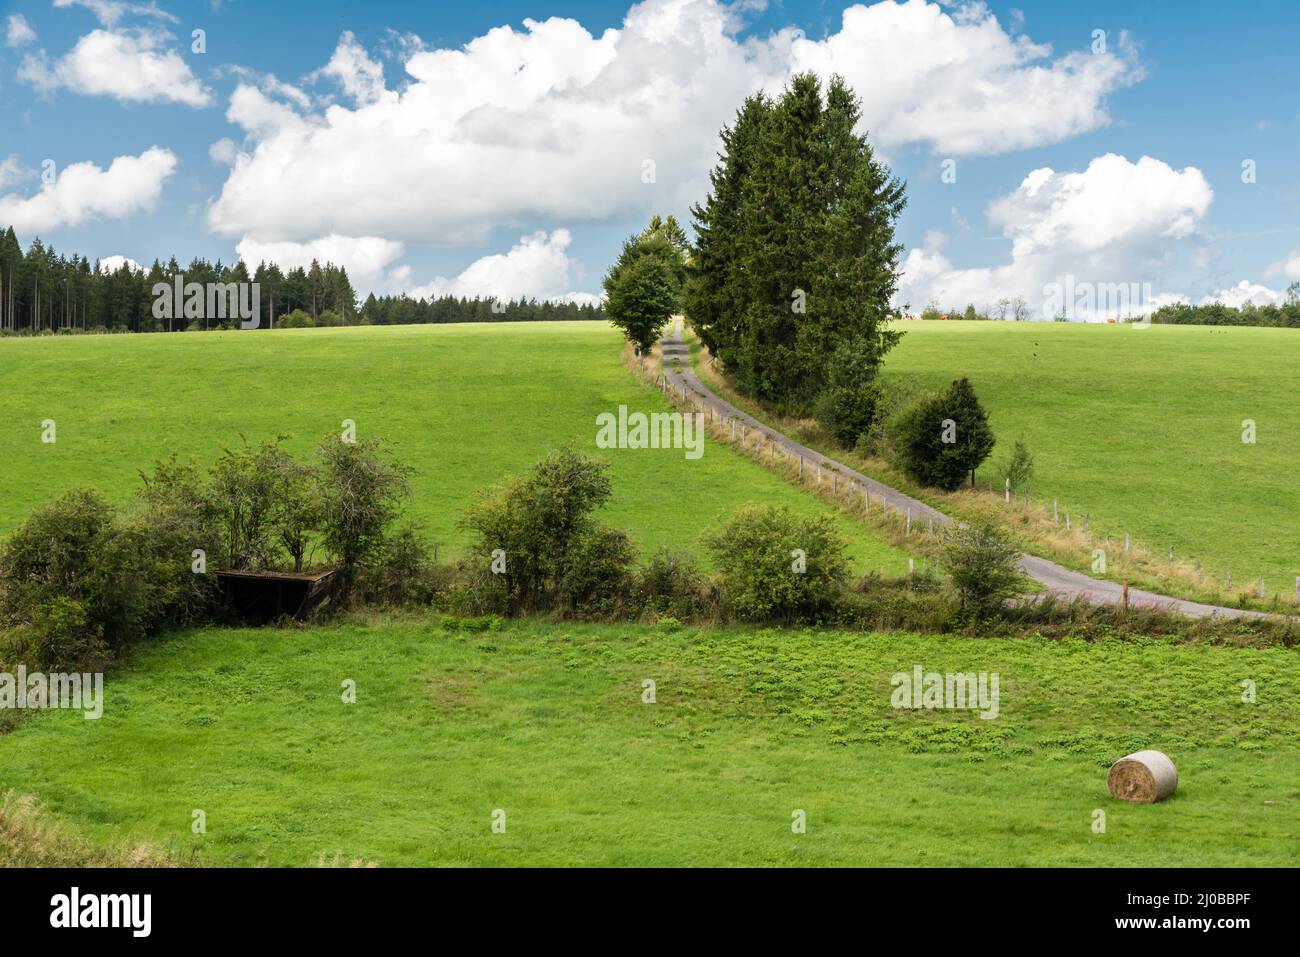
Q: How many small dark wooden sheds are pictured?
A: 1